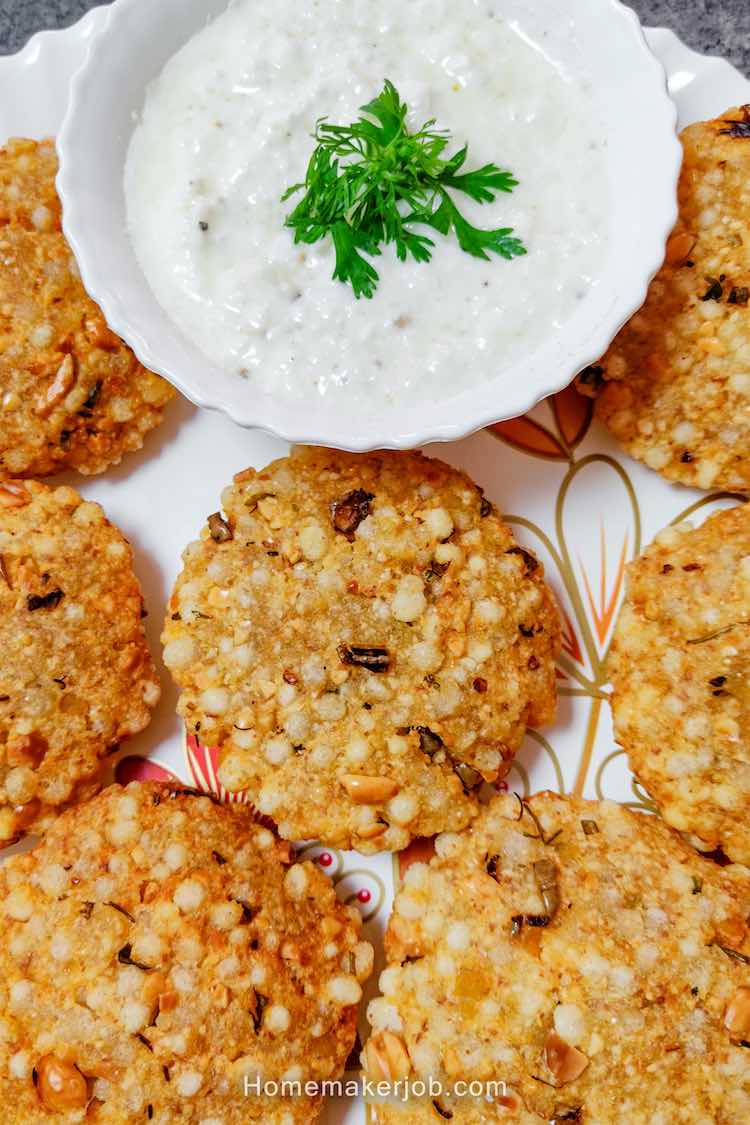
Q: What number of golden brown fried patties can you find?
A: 7